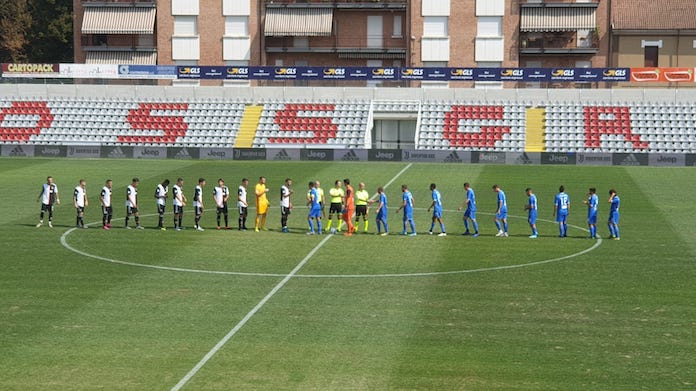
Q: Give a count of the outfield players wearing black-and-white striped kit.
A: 10